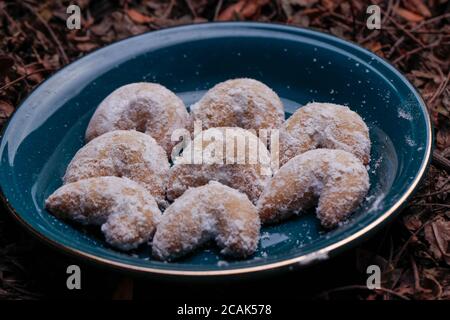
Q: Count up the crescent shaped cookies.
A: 8